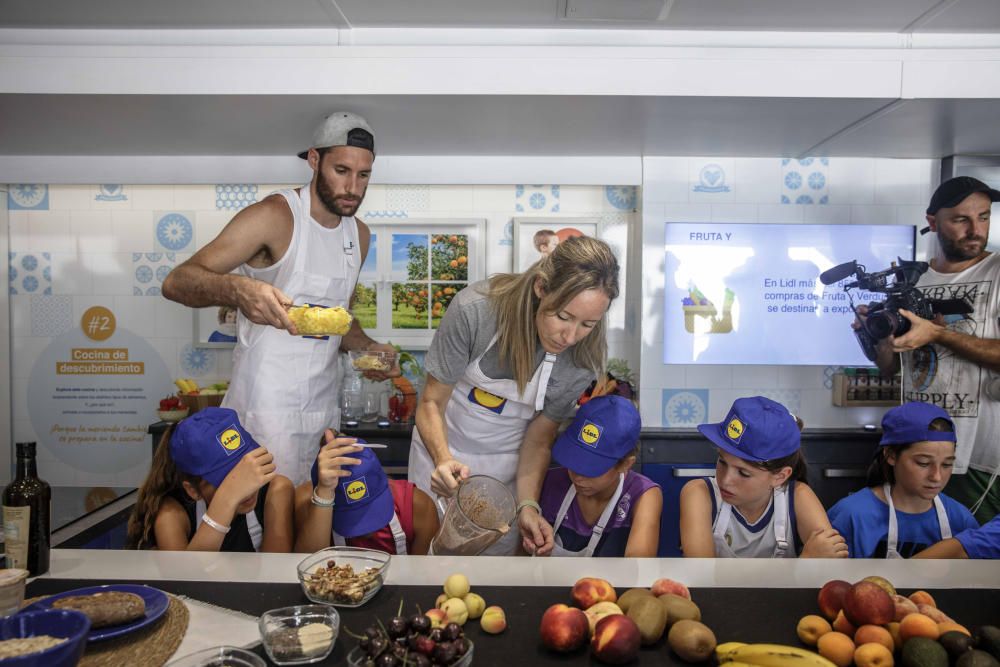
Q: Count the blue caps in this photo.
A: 5